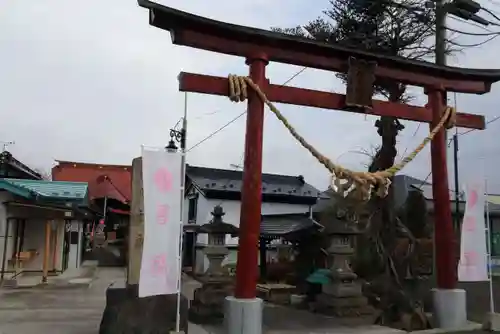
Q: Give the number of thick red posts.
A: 2